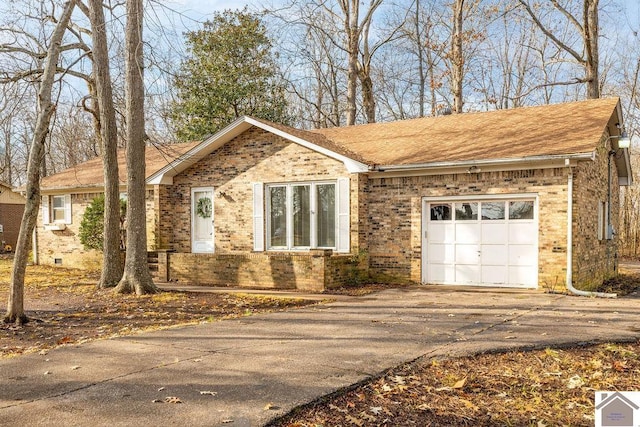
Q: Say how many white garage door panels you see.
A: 12